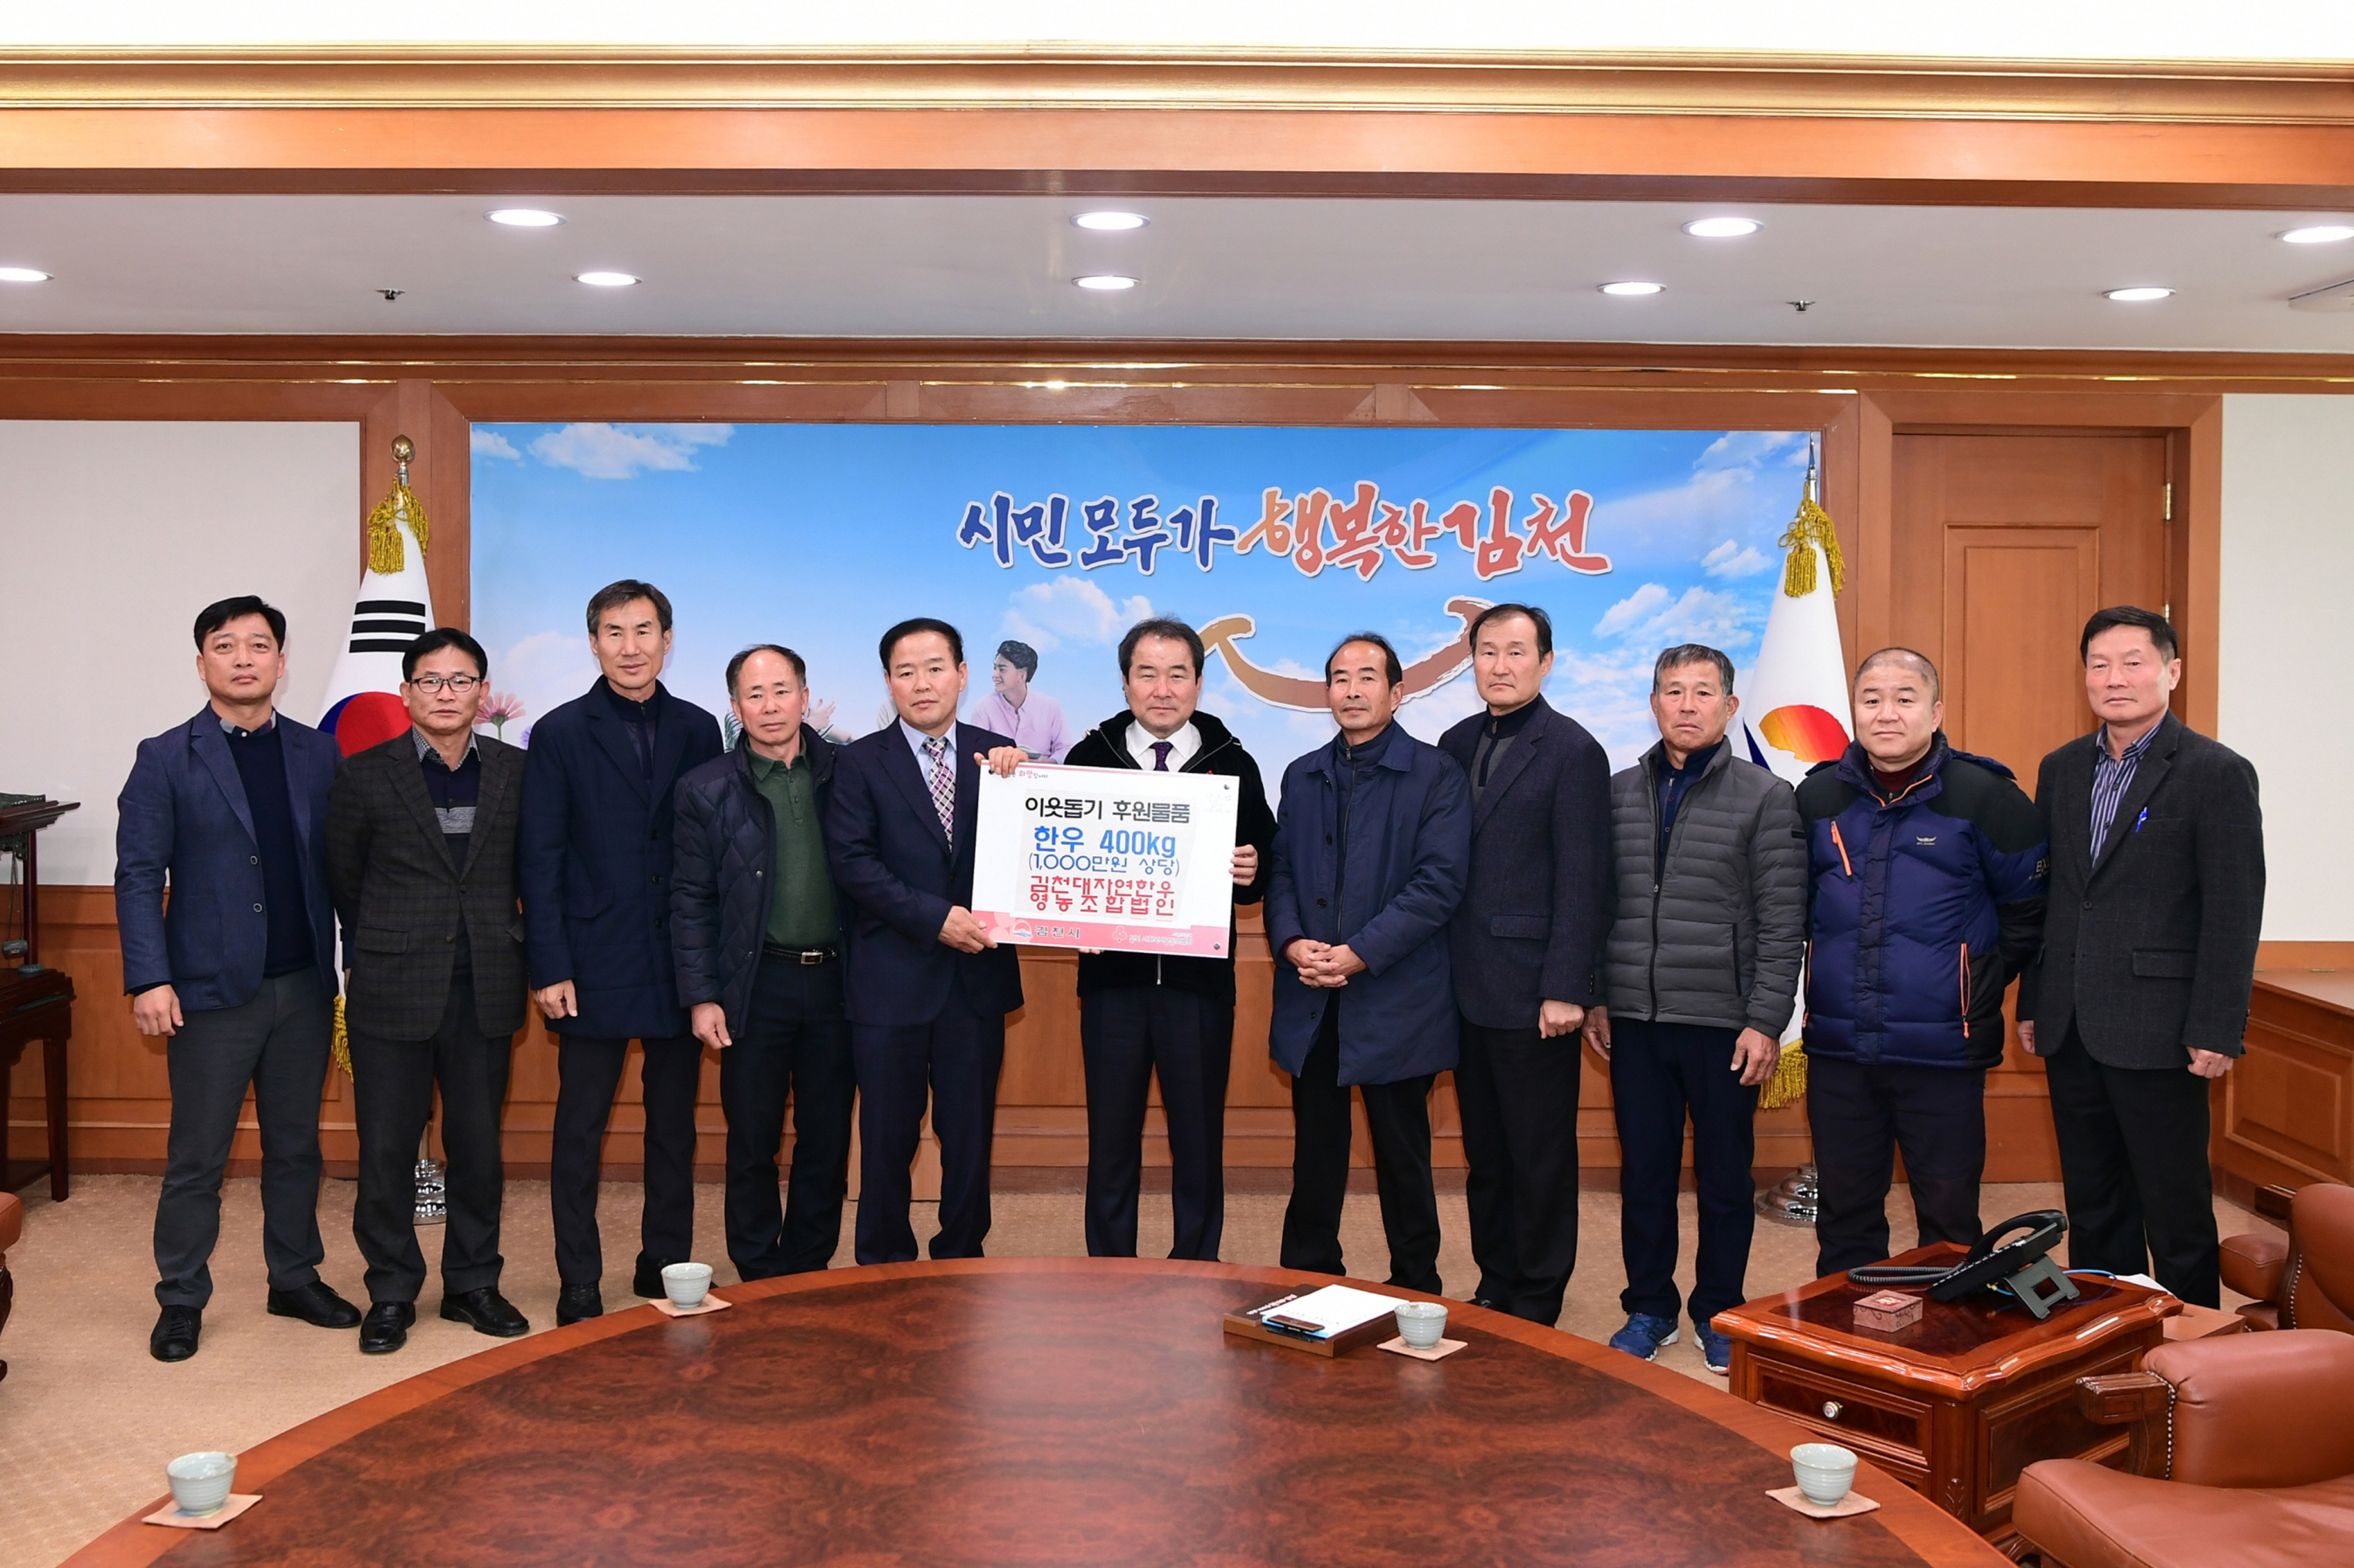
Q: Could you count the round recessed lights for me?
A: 9